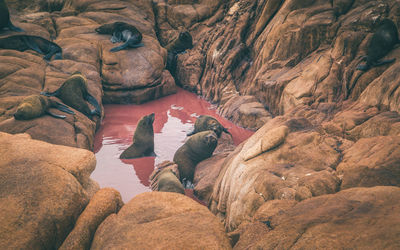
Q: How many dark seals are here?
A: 11